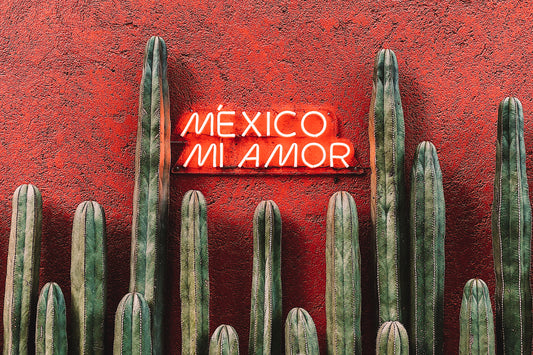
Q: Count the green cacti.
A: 15